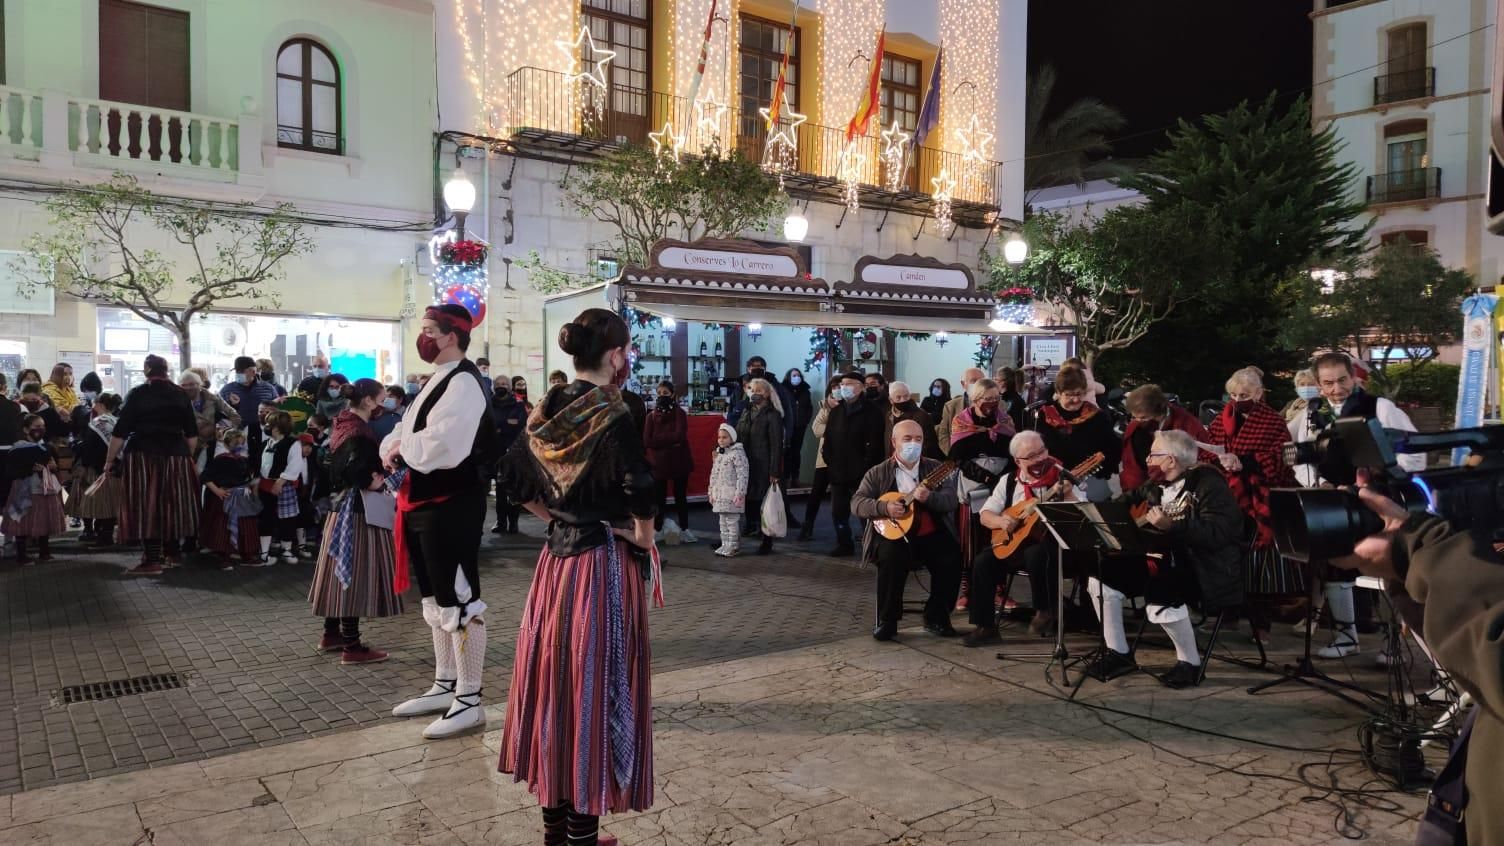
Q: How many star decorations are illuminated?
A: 8